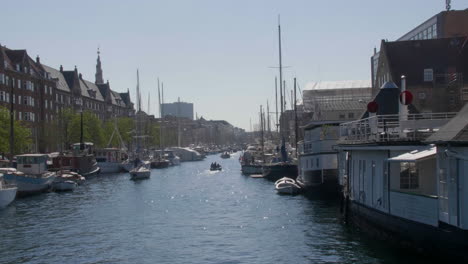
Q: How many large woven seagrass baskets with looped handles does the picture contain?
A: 0